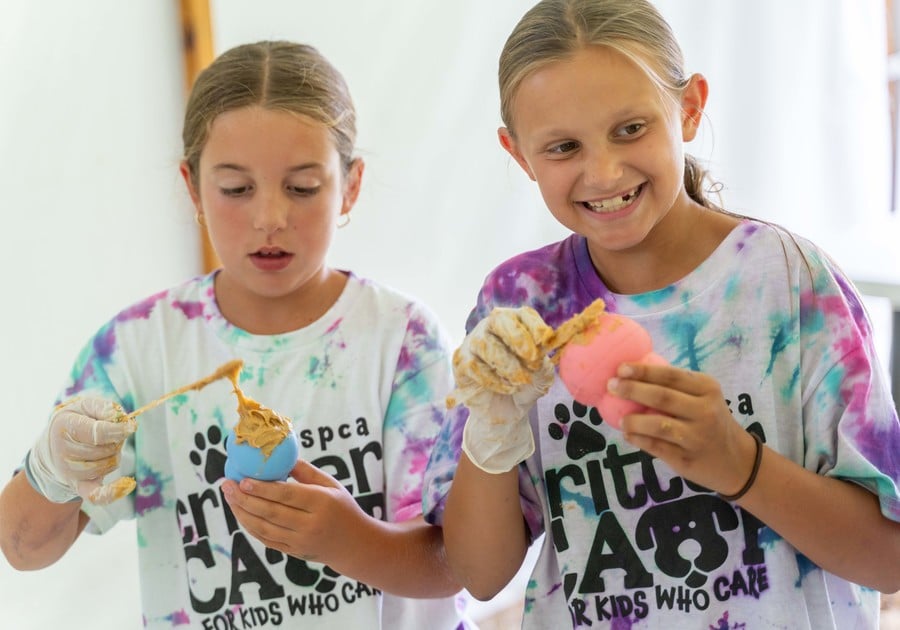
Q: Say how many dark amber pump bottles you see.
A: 0